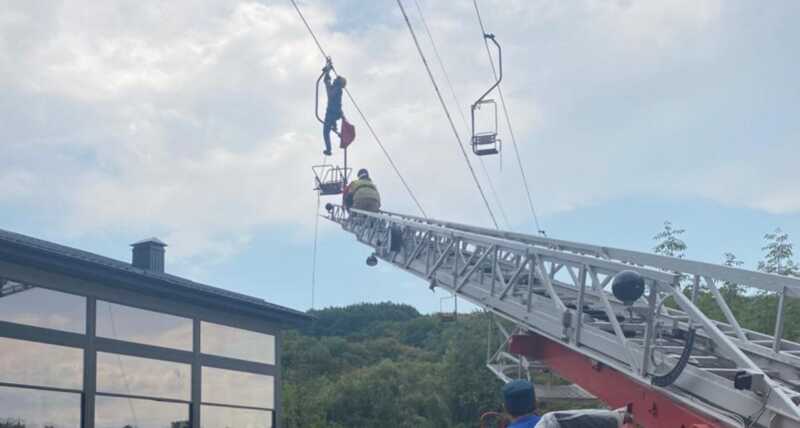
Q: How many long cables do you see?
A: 4